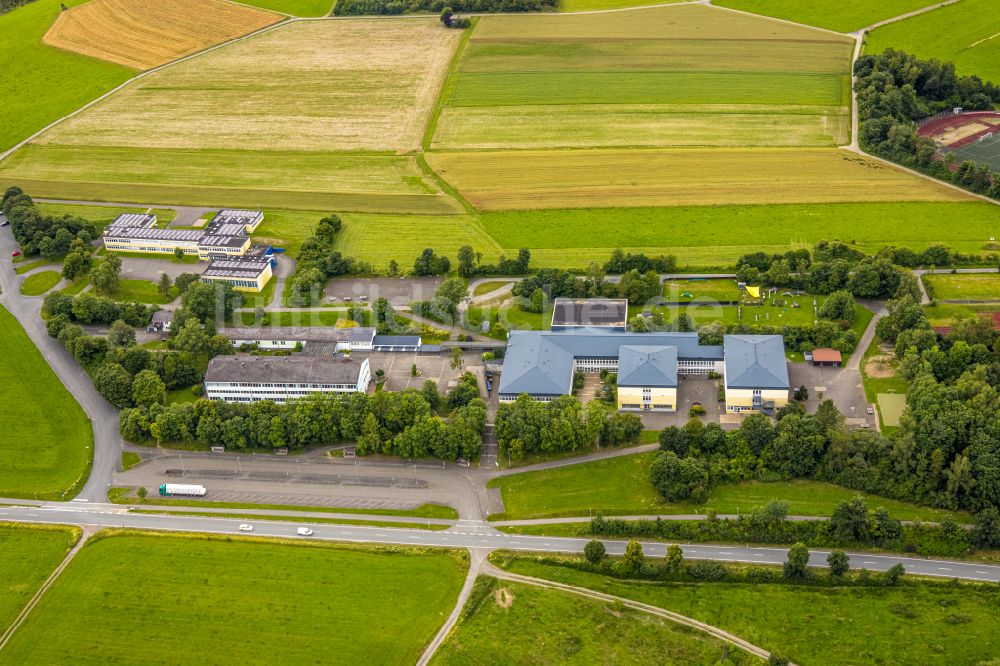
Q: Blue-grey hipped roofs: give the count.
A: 3